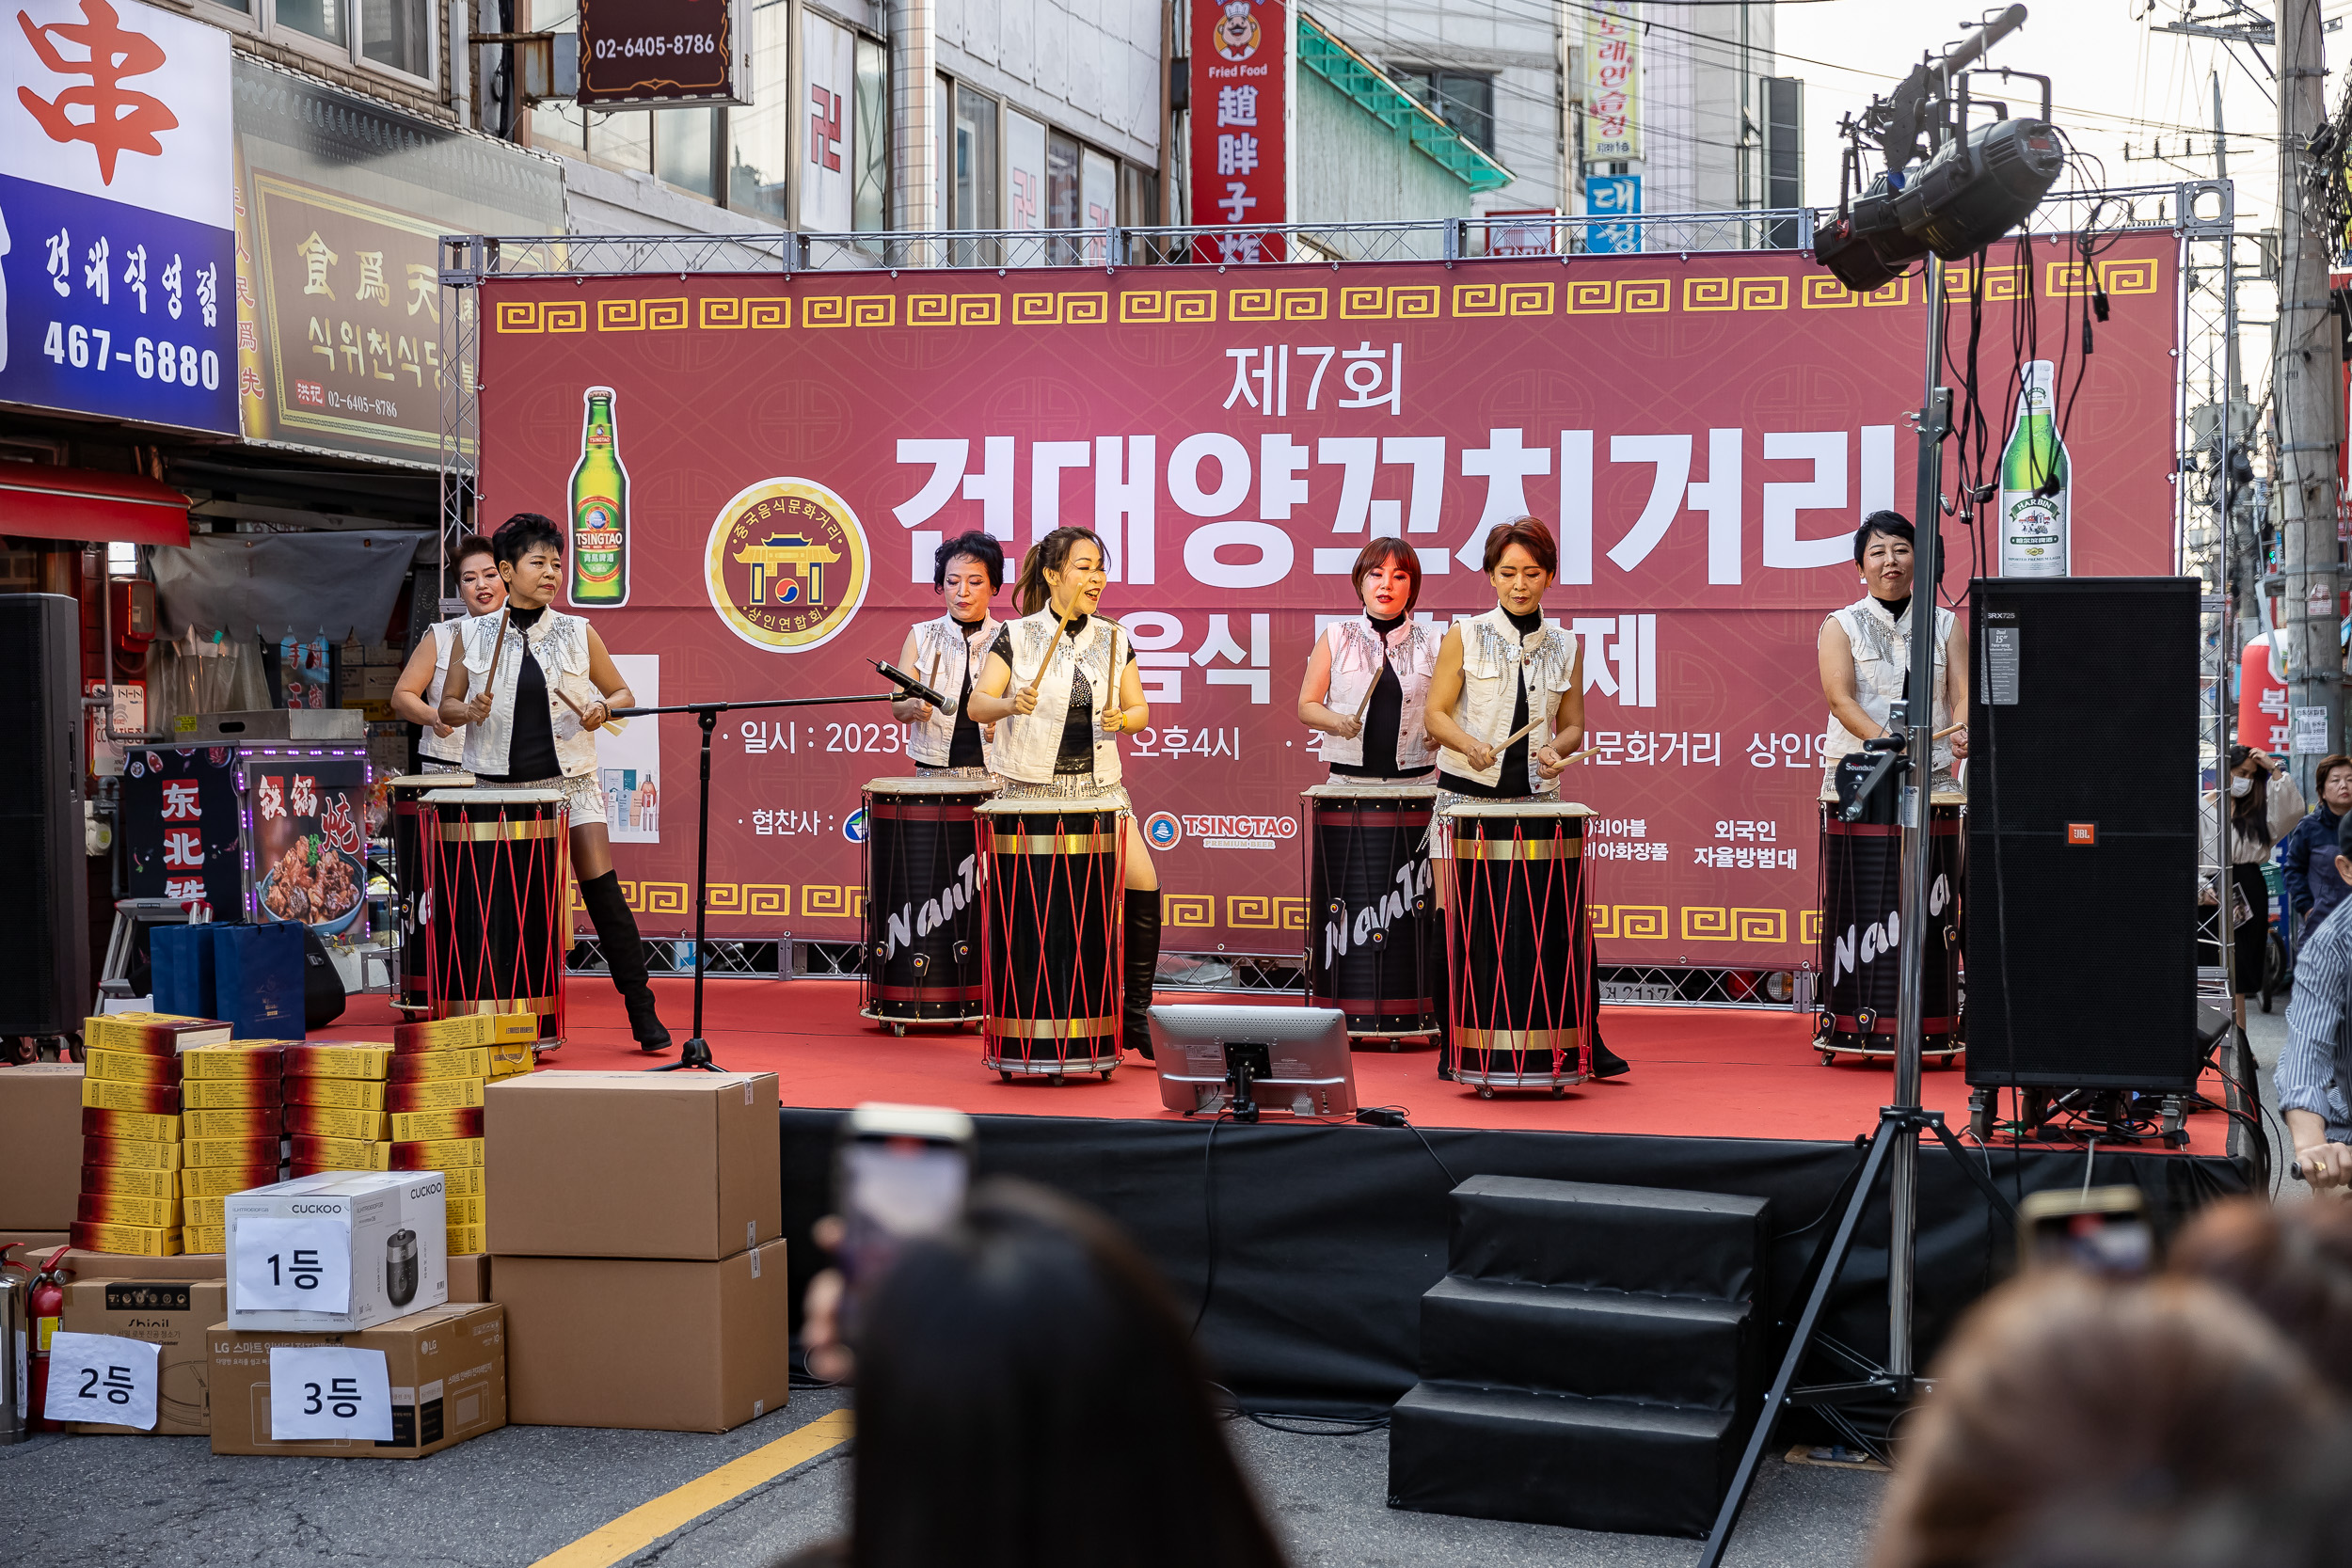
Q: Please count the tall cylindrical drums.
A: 7